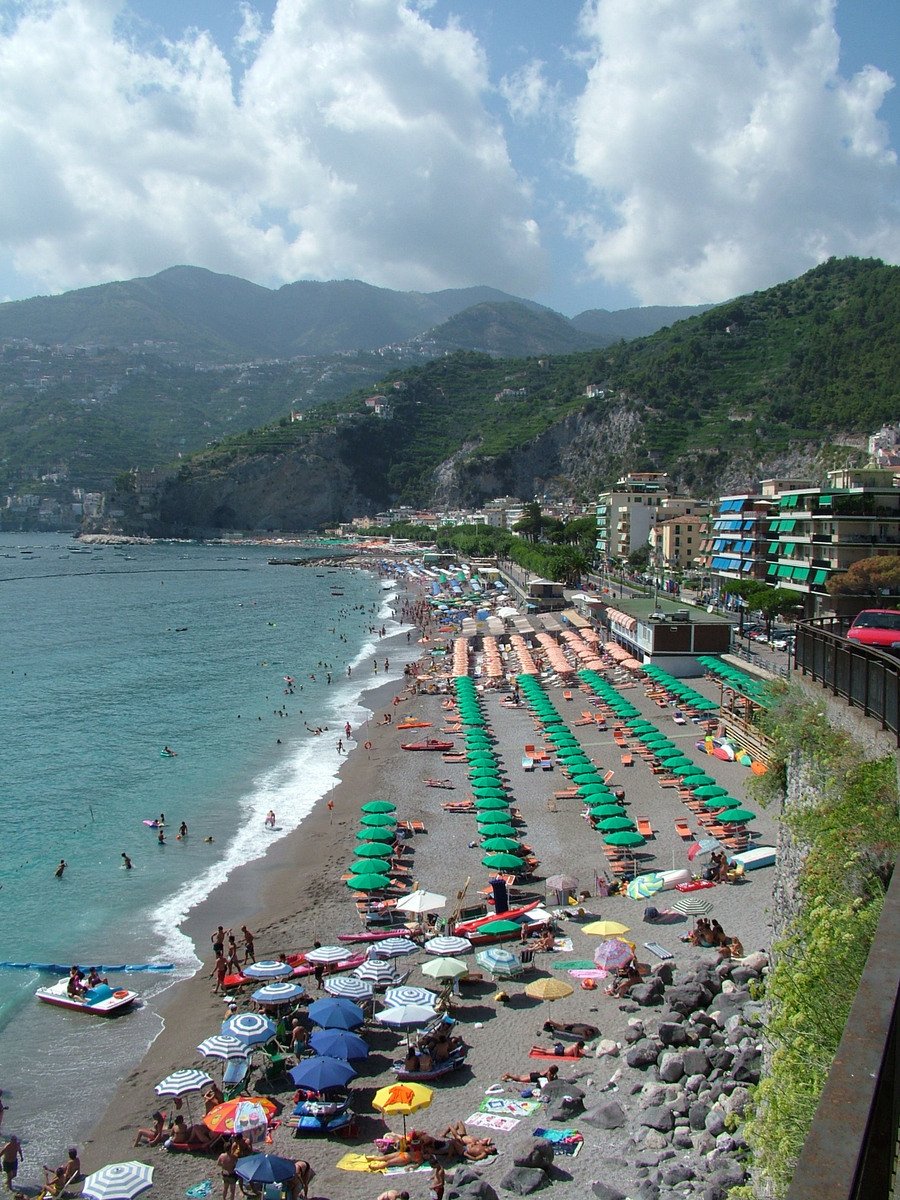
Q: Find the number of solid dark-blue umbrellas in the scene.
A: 4